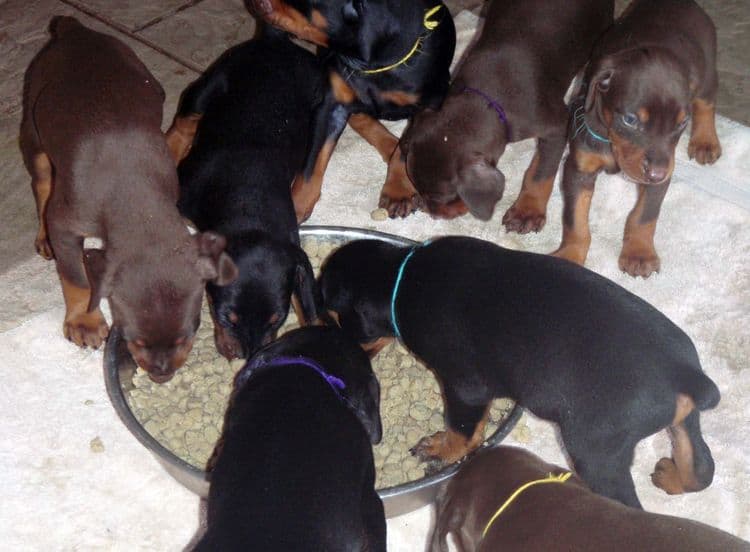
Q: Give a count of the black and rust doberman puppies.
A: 4